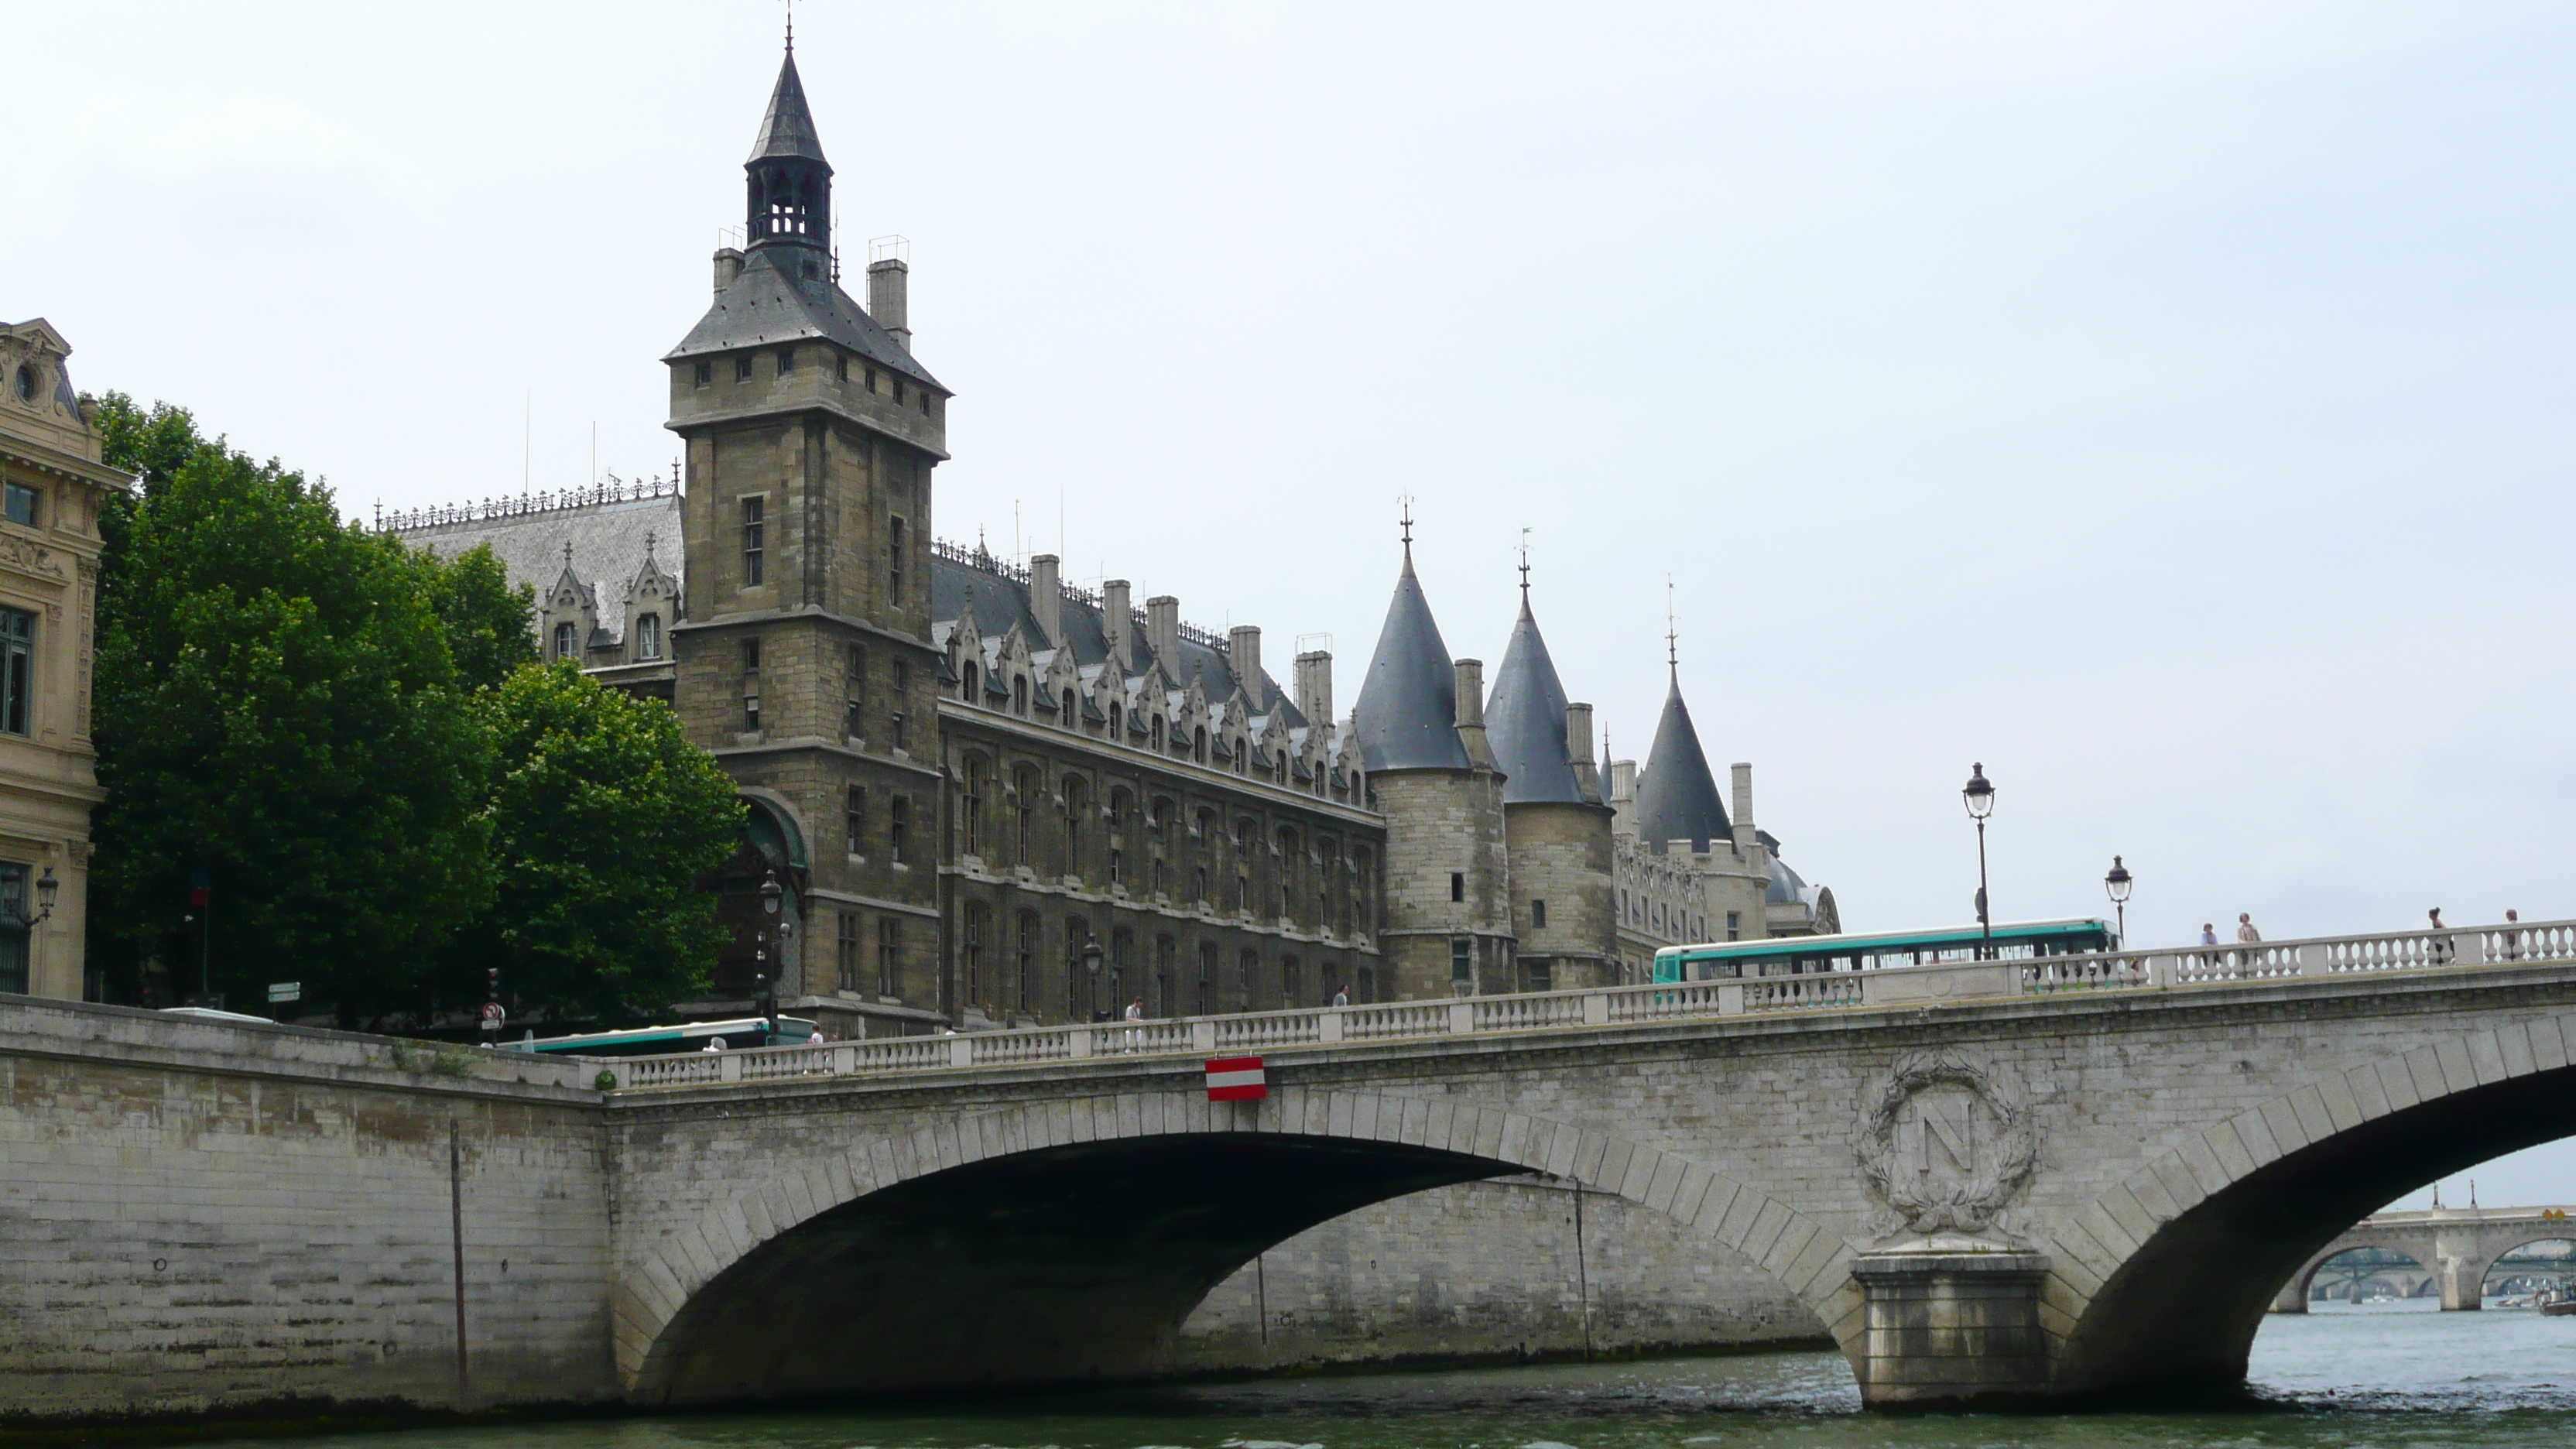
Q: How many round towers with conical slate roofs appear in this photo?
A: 3